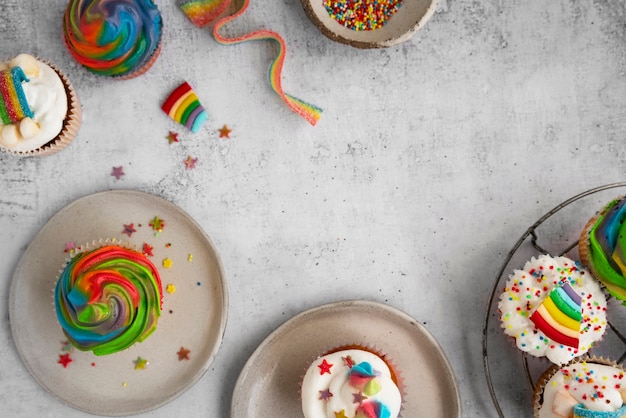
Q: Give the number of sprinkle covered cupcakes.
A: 2